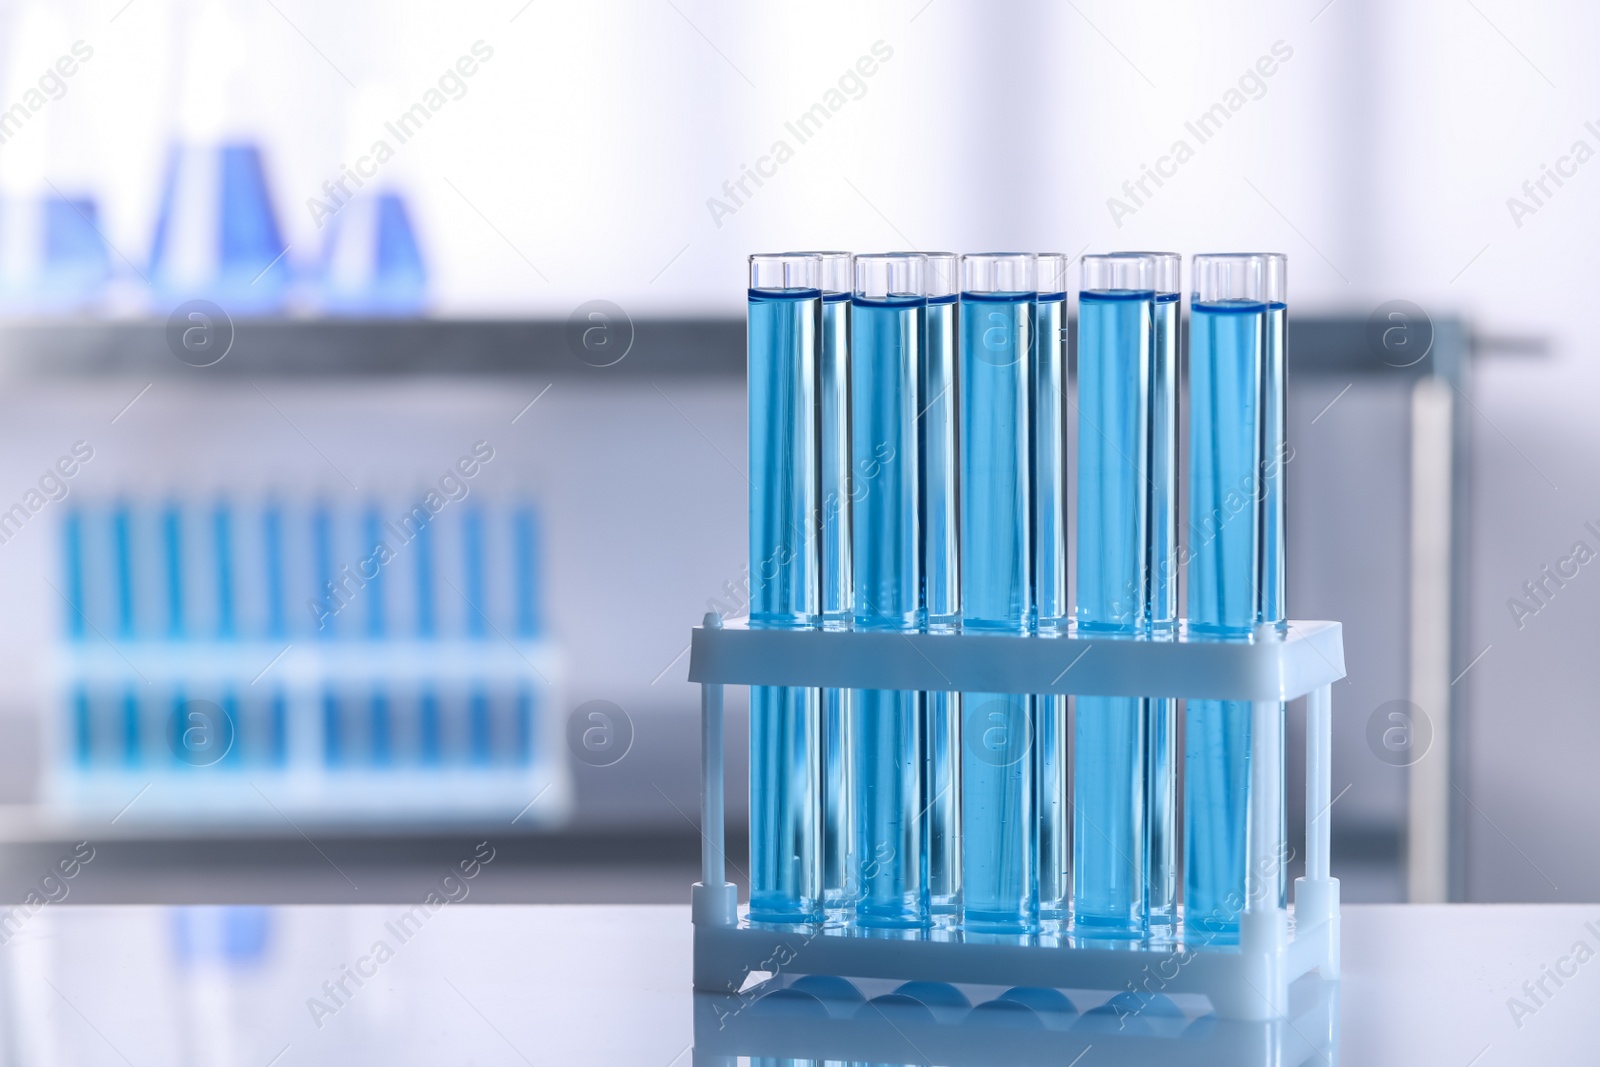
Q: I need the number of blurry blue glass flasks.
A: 3